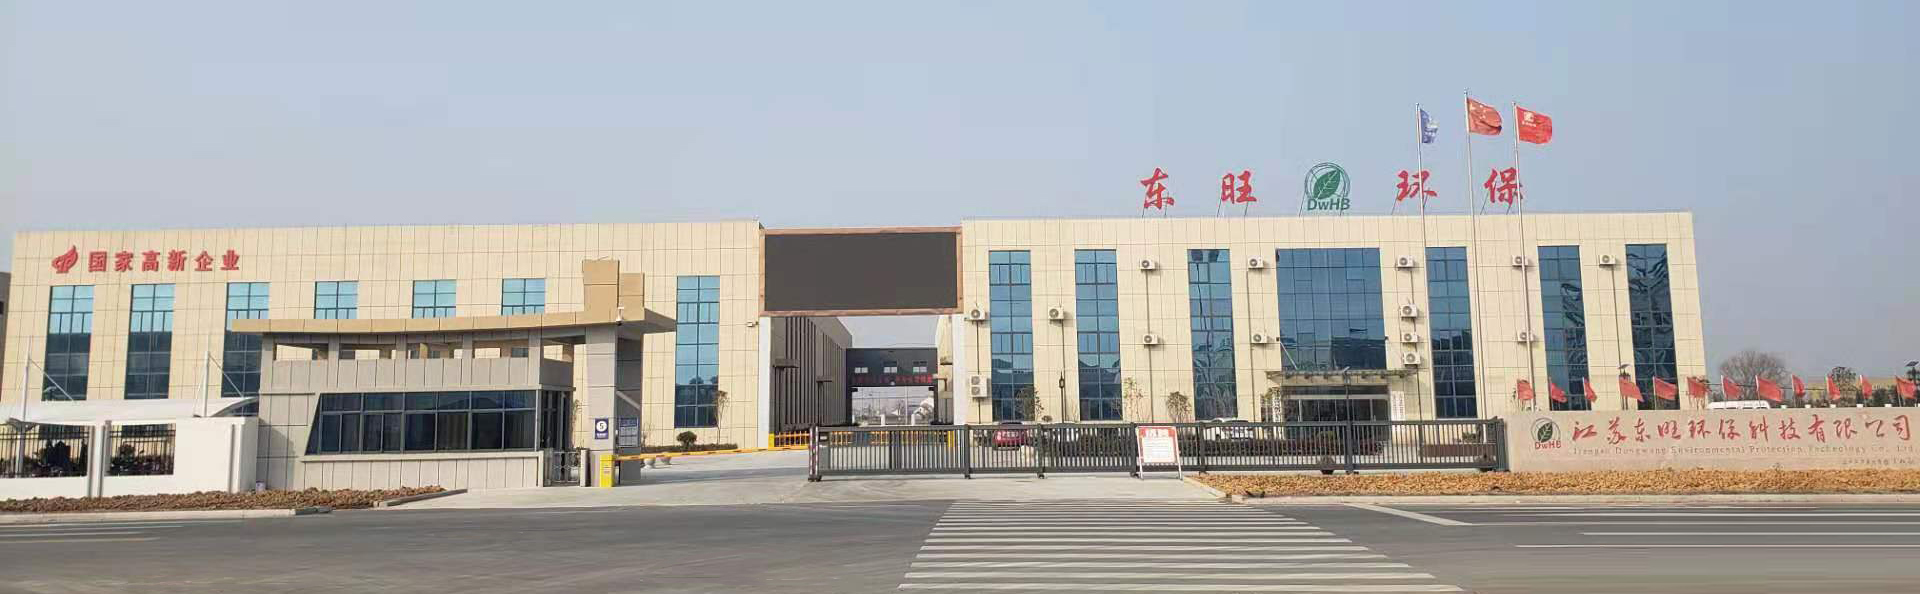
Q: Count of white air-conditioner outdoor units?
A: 14